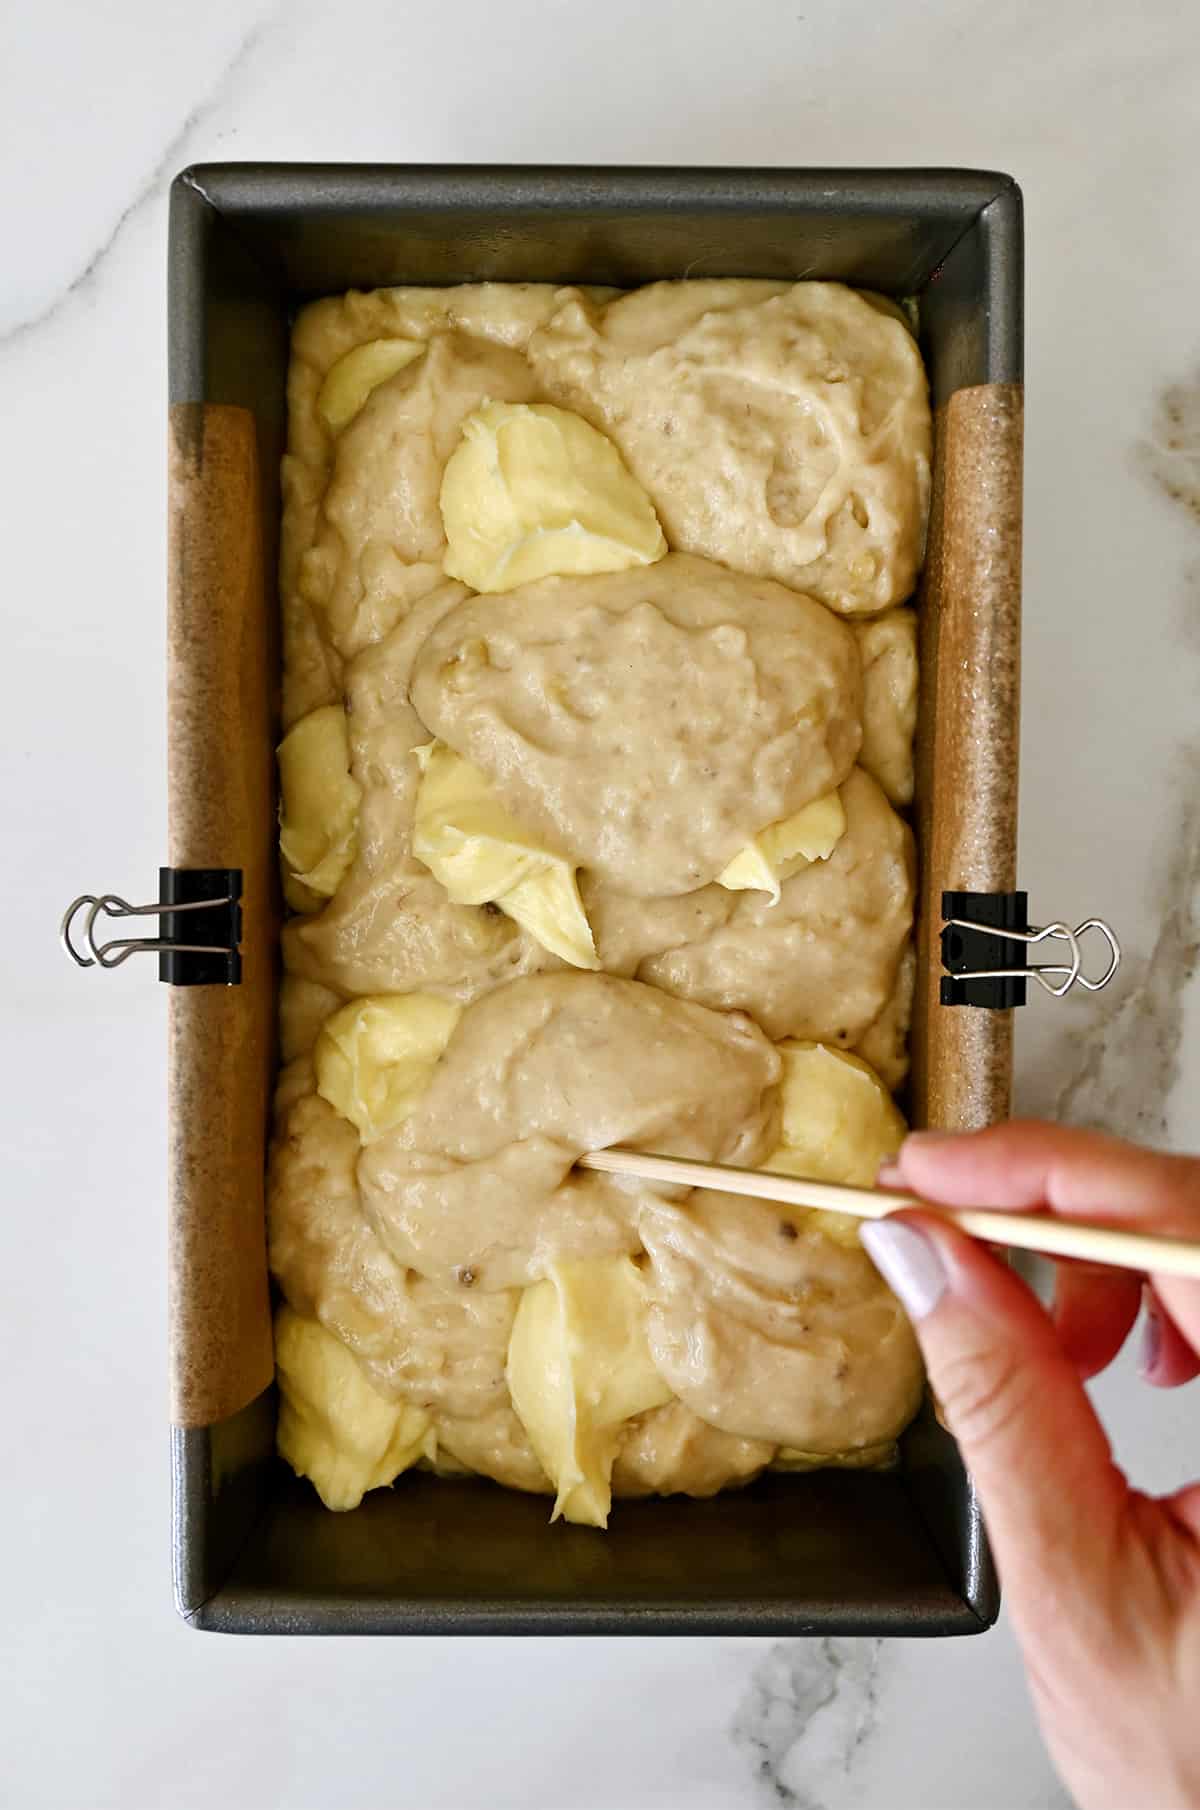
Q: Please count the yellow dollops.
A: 9